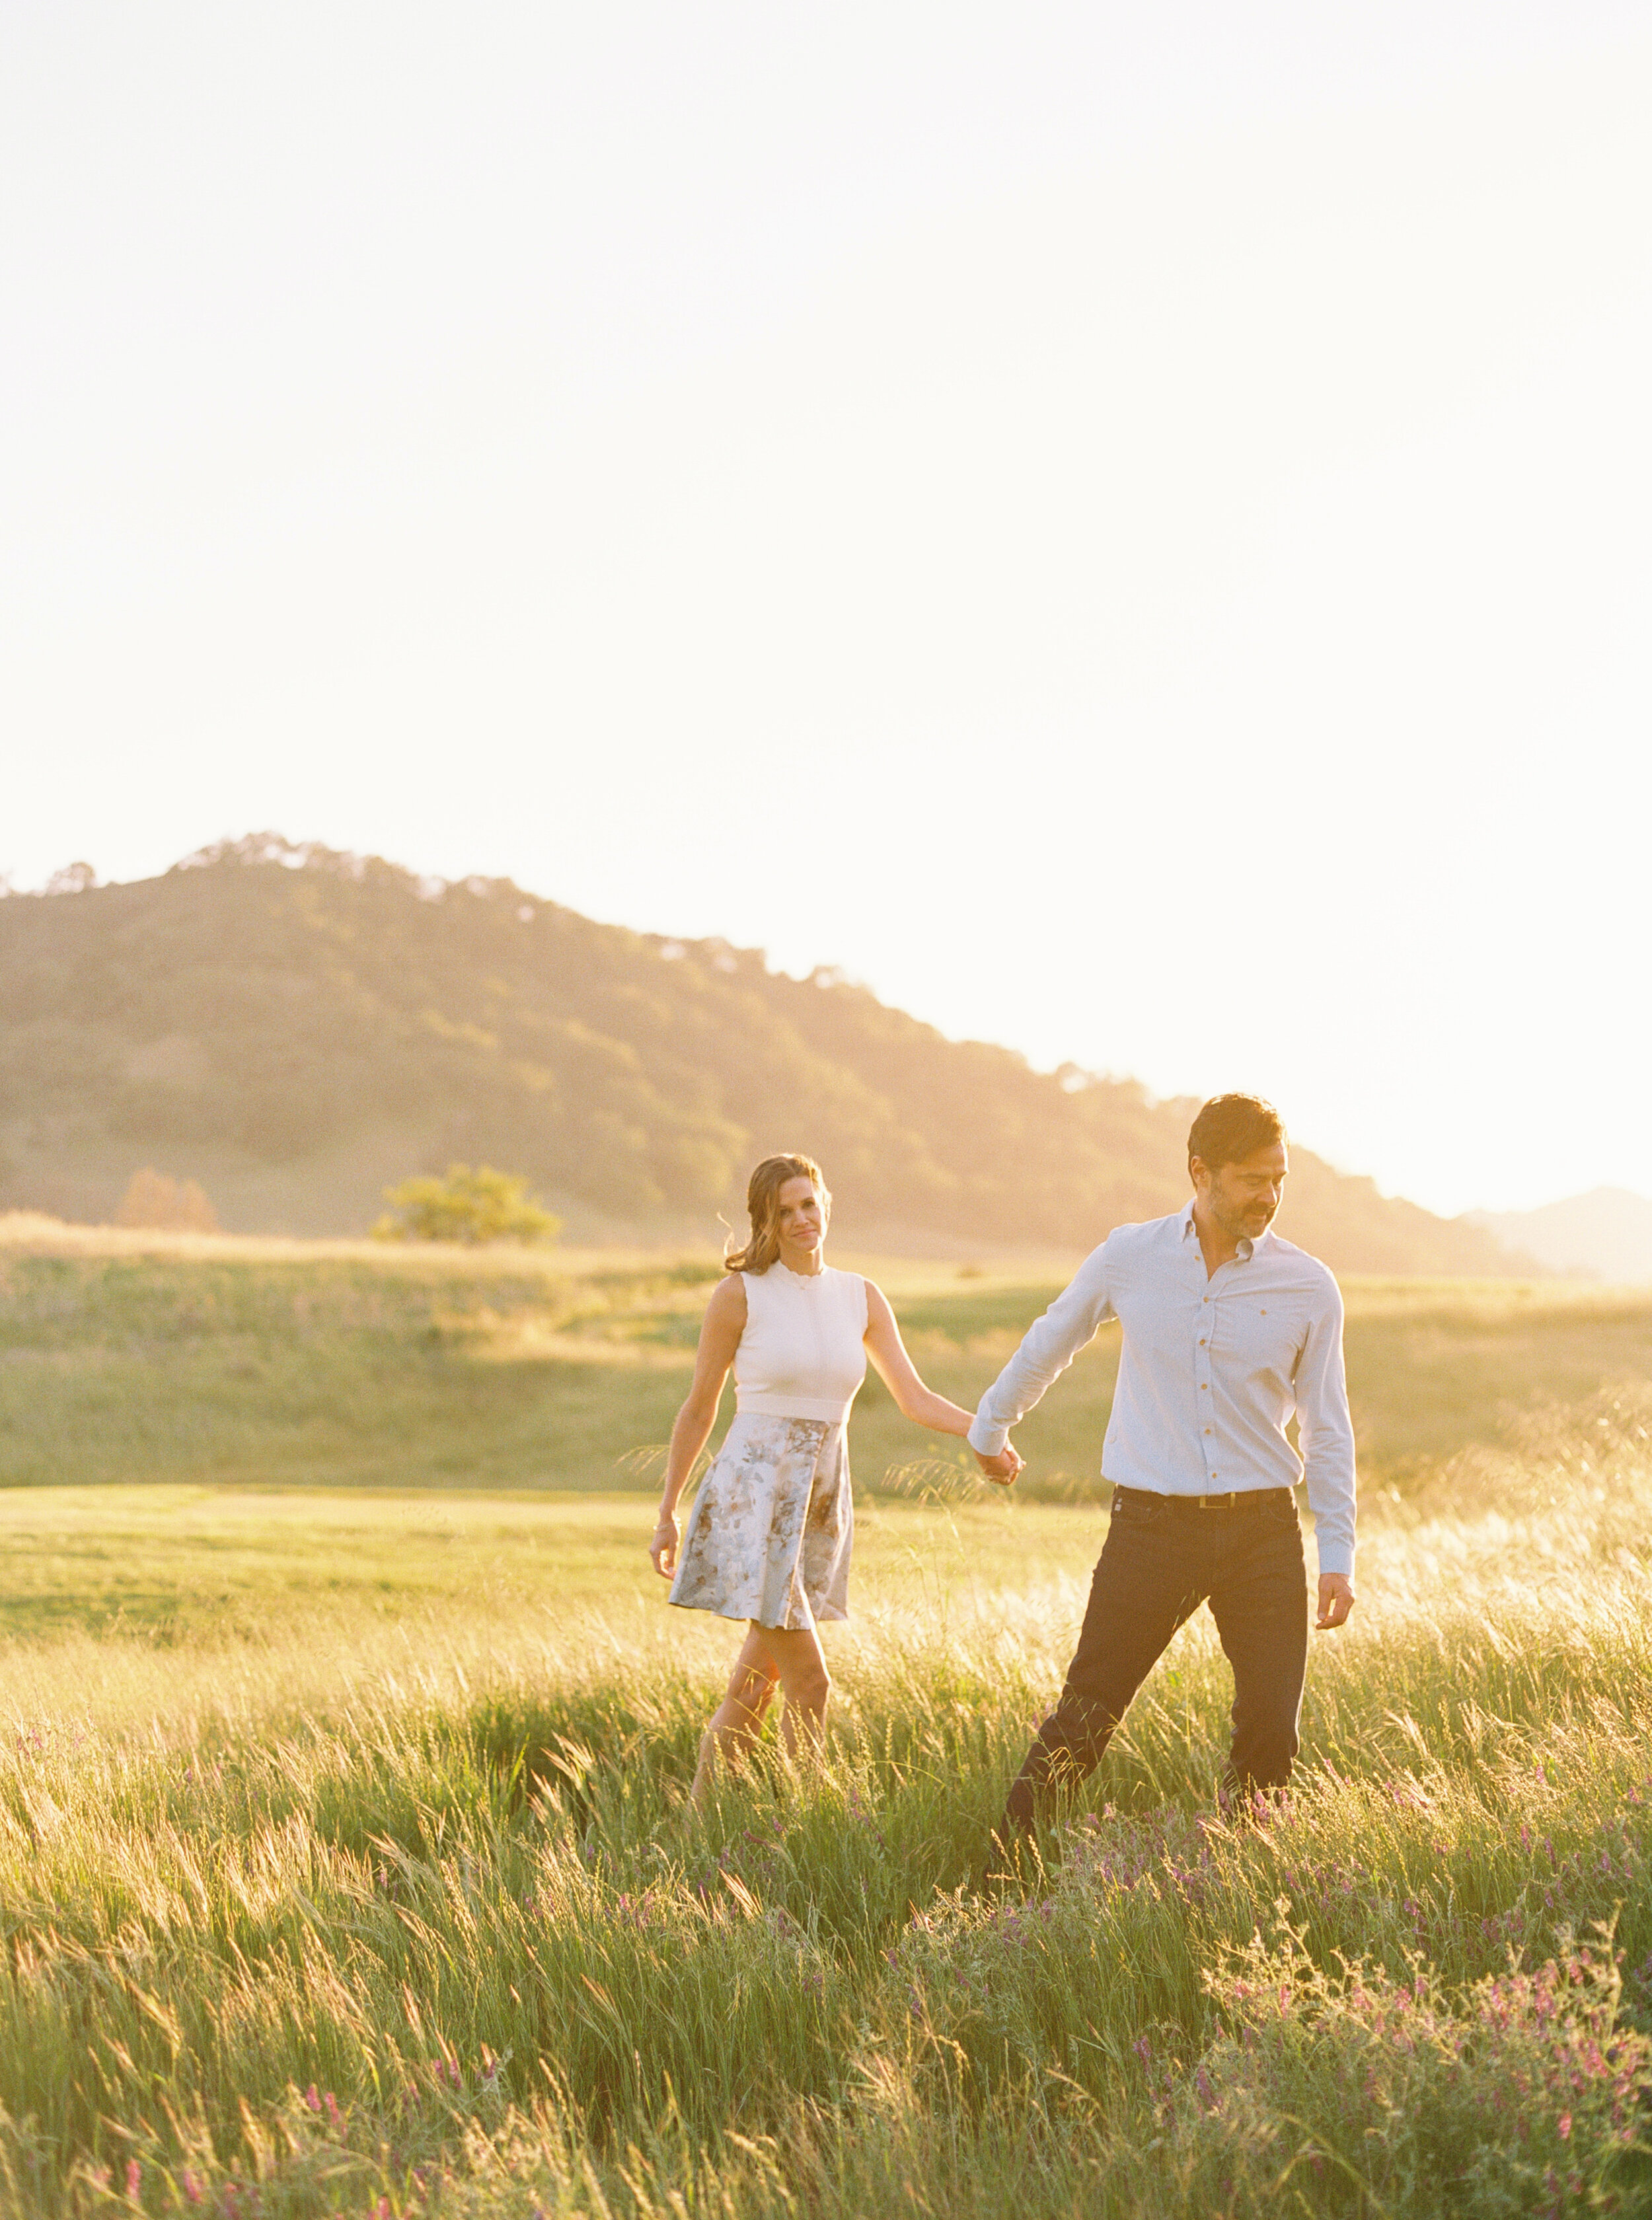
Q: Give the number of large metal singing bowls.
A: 0